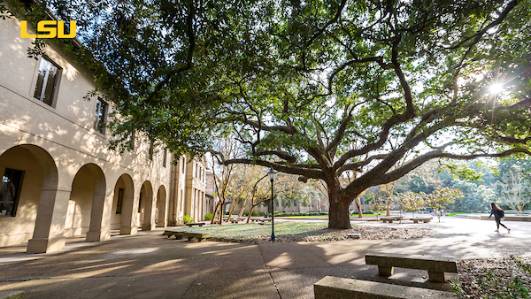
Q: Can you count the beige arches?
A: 5